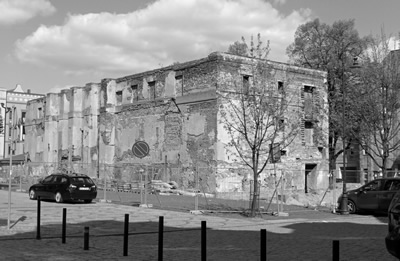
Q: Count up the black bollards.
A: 8